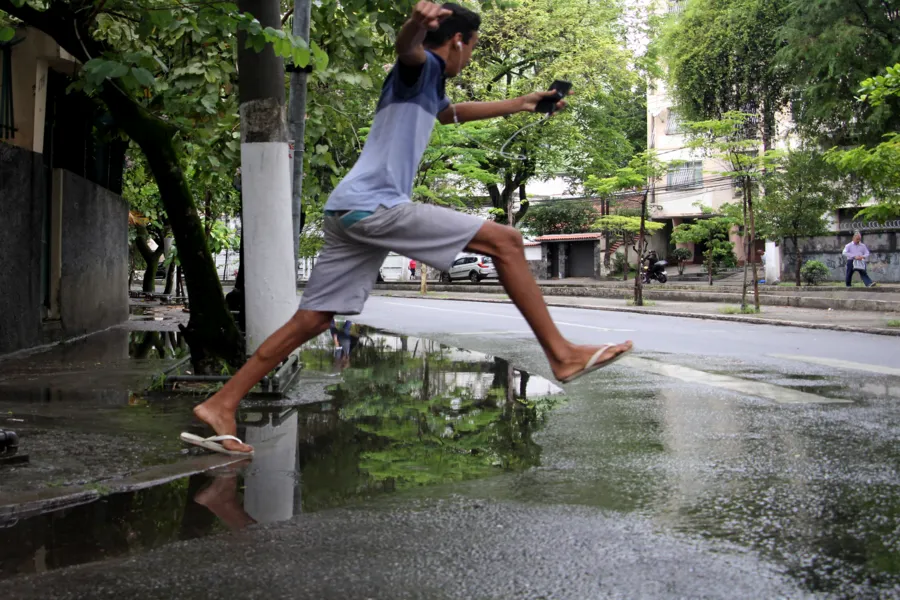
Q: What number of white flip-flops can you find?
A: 2